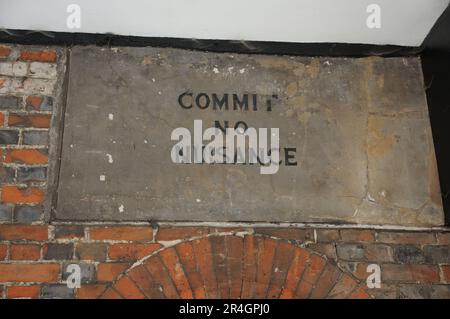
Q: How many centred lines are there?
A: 3